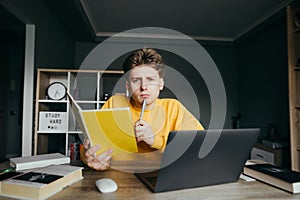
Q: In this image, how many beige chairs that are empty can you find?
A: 0